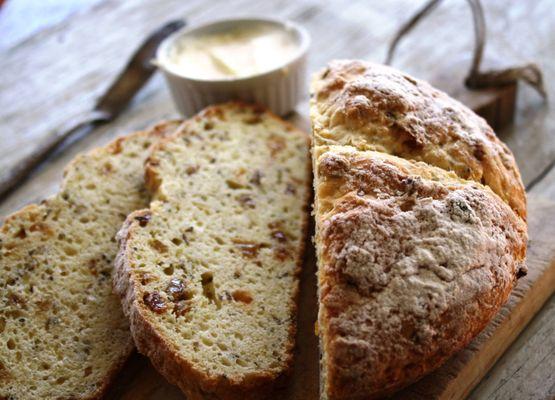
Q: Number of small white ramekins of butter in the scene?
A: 1